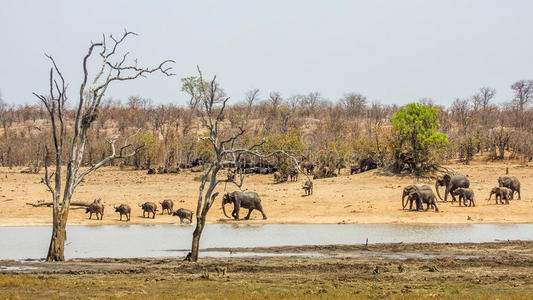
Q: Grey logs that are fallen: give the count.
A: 1